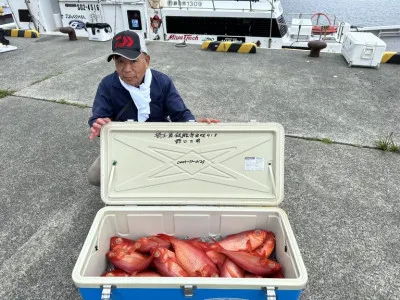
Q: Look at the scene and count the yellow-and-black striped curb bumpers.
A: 3